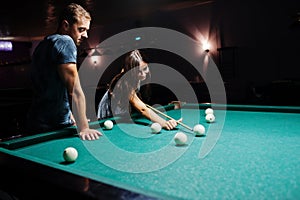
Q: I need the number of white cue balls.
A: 7